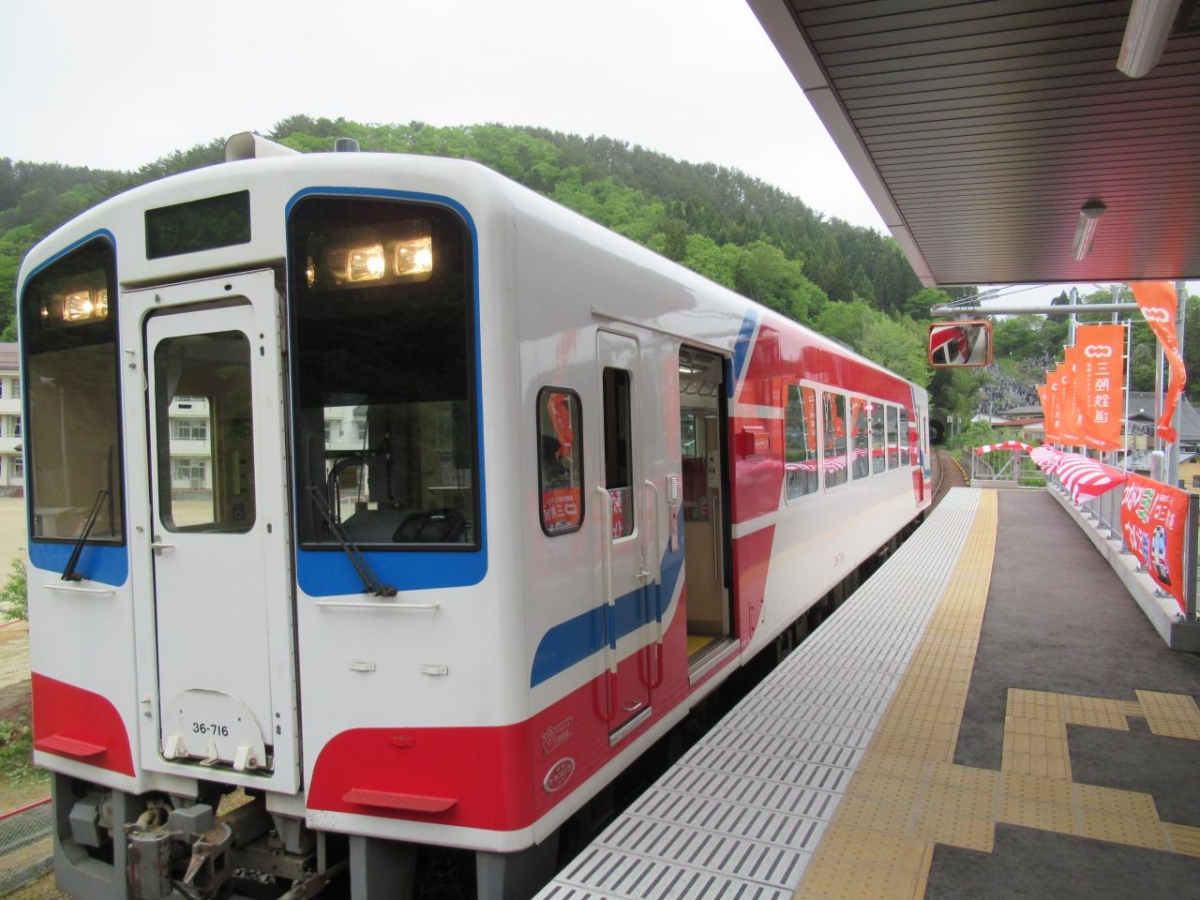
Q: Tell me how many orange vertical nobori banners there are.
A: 6